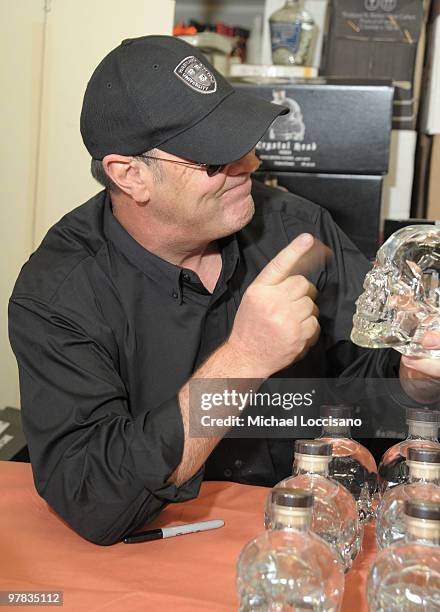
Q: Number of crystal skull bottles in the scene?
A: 7